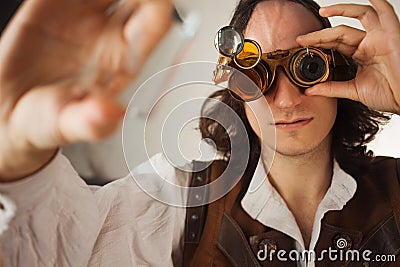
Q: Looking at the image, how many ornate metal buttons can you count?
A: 2